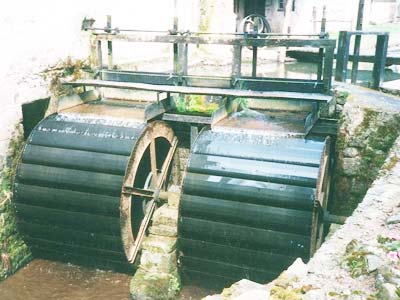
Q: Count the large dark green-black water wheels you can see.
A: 2